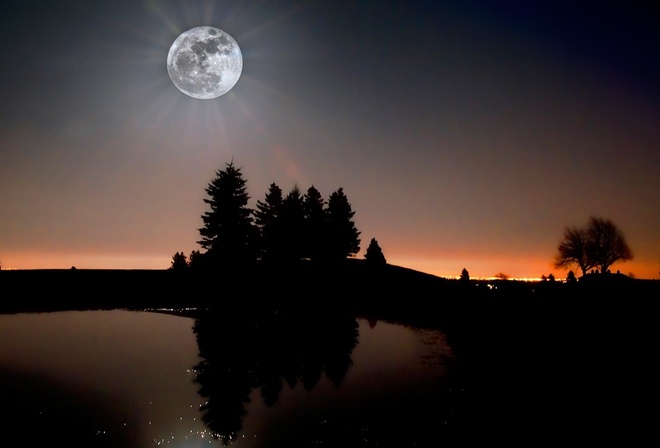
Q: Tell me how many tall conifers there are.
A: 5